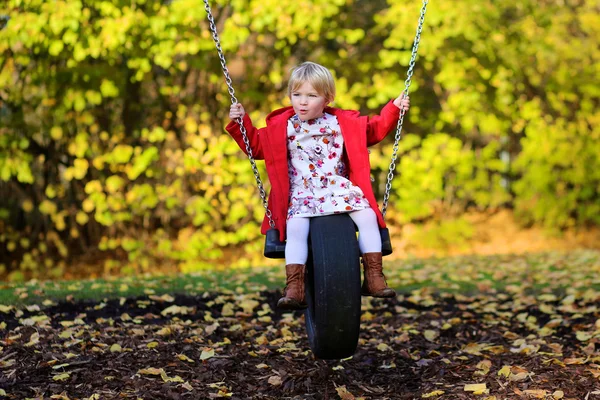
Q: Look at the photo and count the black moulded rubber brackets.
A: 2